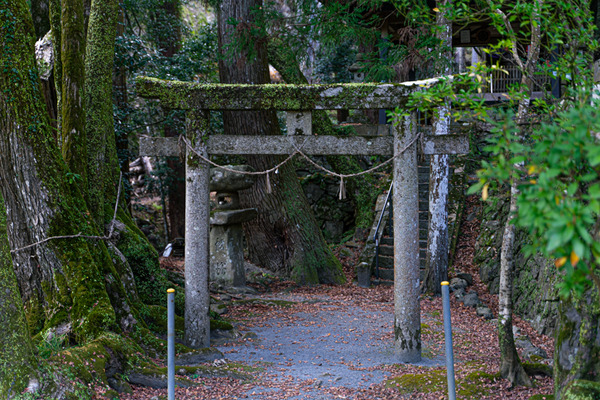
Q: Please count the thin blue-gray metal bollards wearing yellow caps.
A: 2